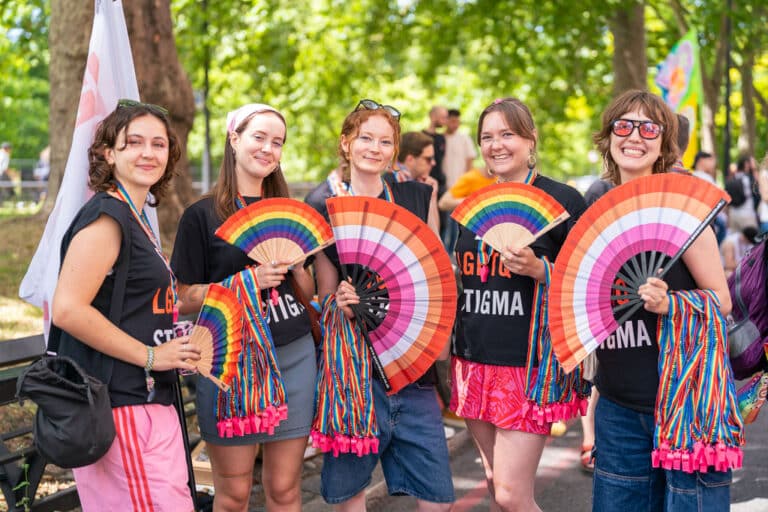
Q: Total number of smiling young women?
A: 5